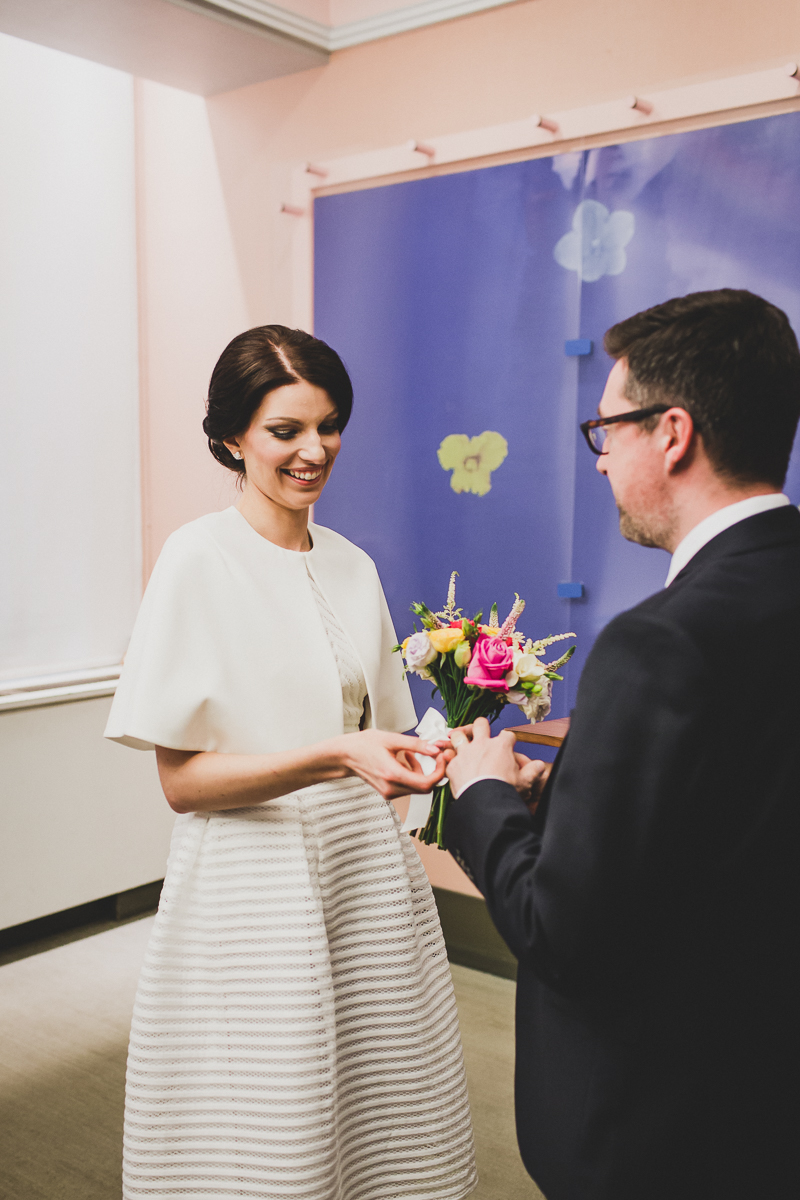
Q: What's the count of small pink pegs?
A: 6